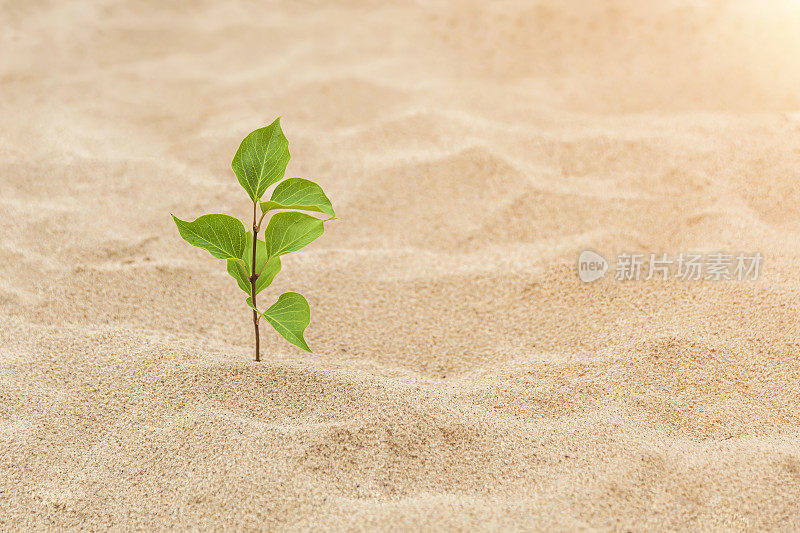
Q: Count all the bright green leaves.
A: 6